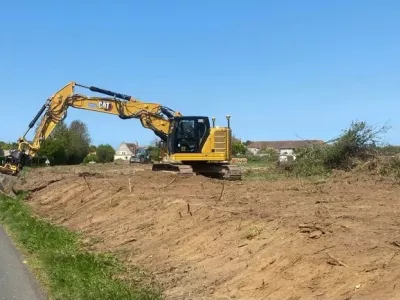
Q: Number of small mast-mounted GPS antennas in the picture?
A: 2